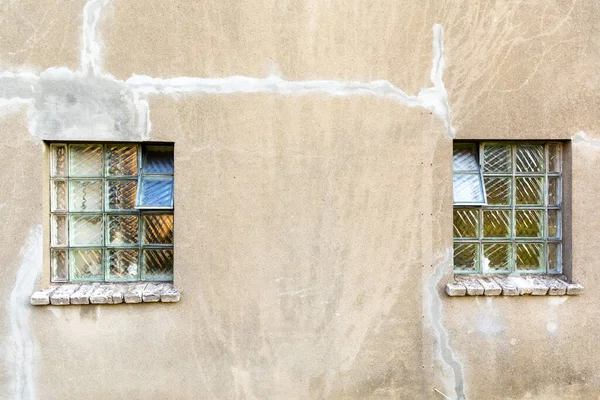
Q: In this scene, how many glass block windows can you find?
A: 2